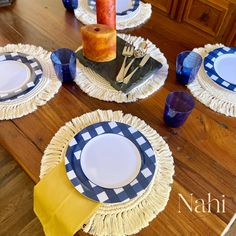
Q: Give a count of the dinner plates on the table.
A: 4